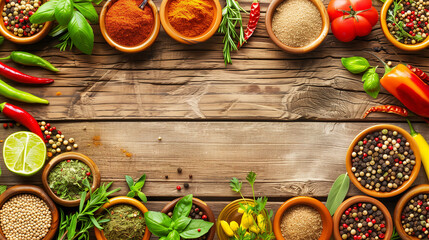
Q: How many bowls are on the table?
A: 14